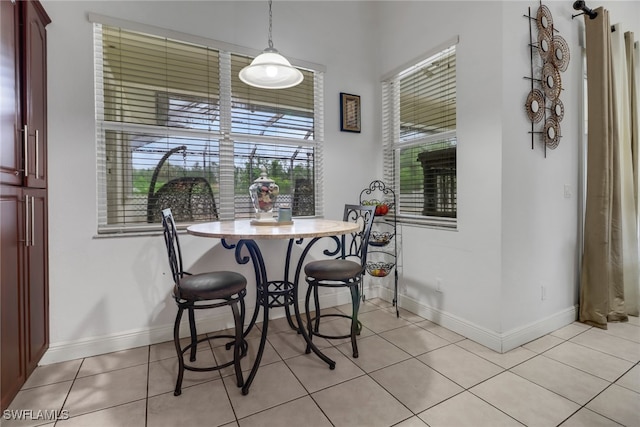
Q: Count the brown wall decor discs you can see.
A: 7